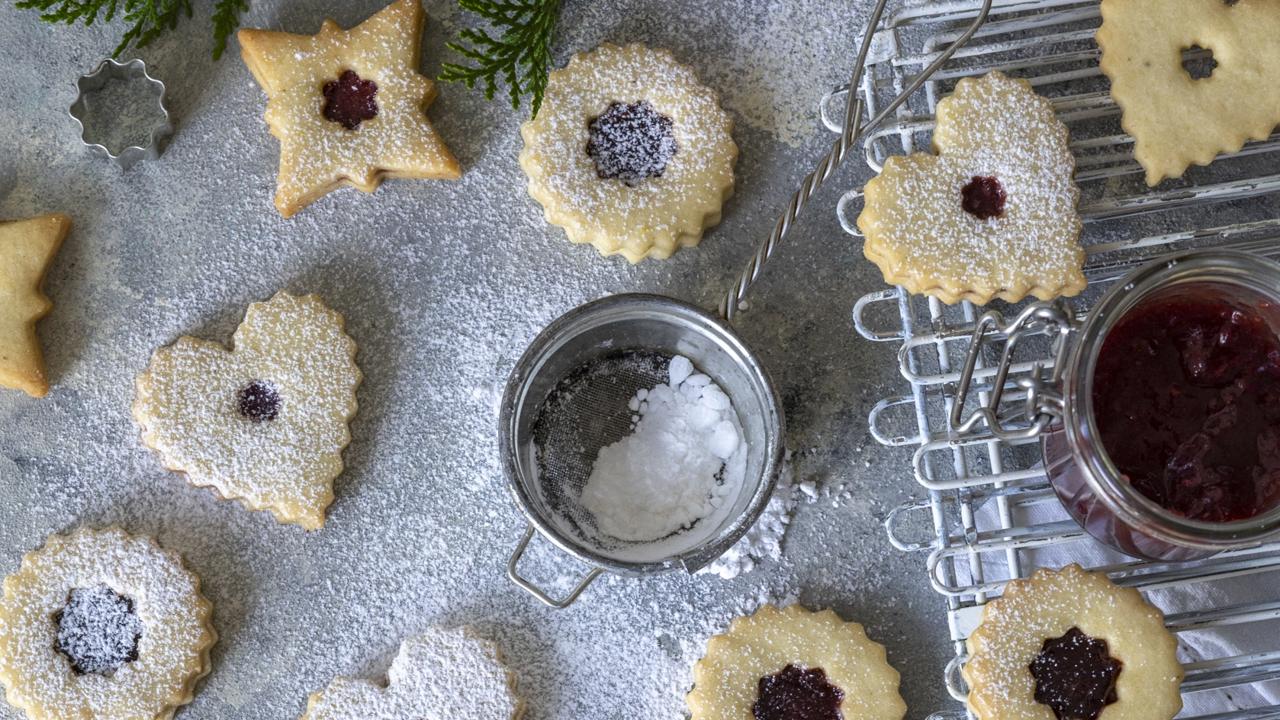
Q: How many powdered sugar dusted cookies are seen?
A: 8